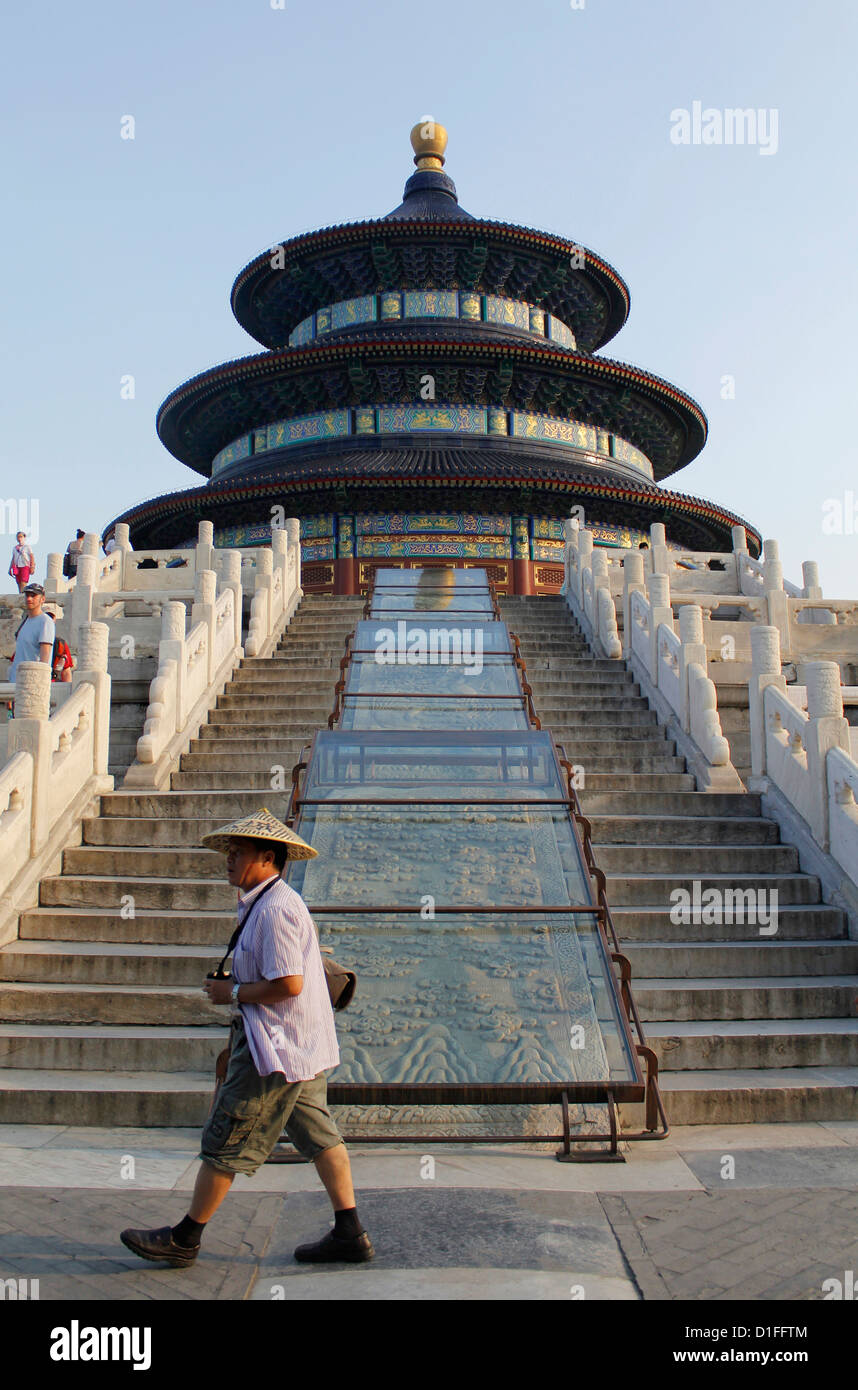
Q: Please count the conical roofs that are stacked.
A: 3